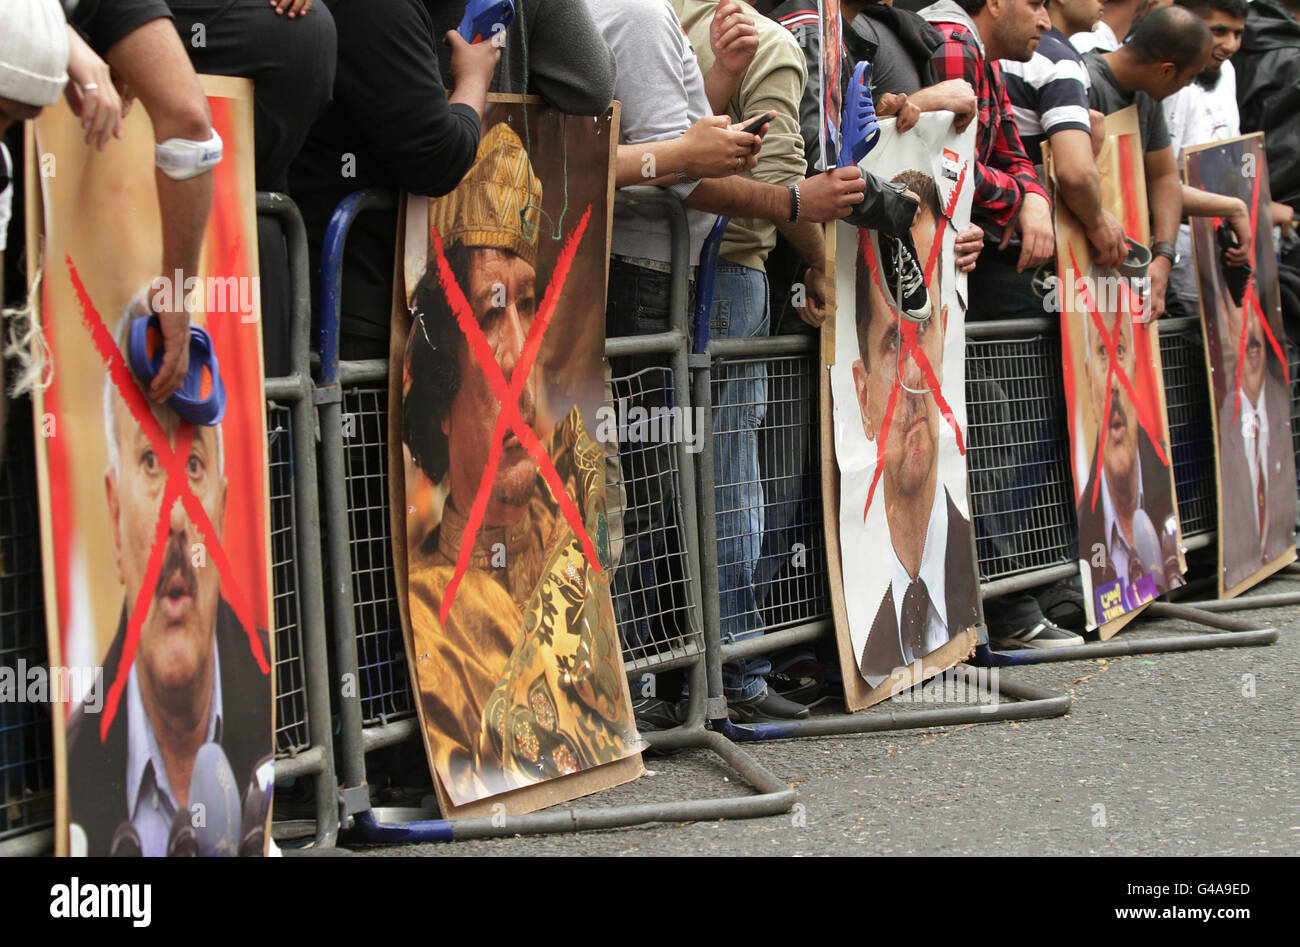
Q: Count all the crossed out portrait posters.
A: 5